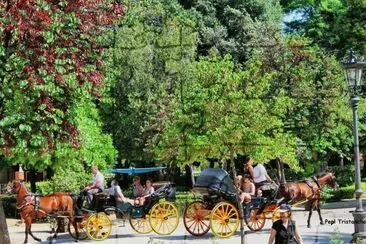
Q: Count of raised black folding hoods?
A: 1